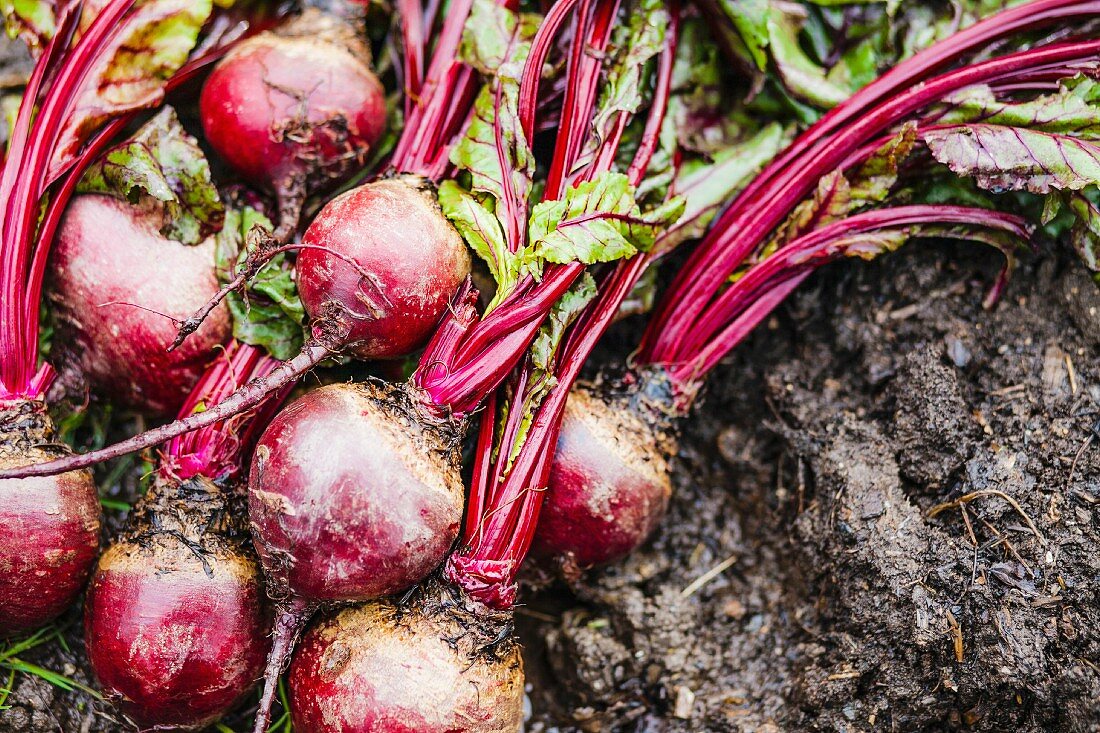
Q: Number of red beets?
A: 8